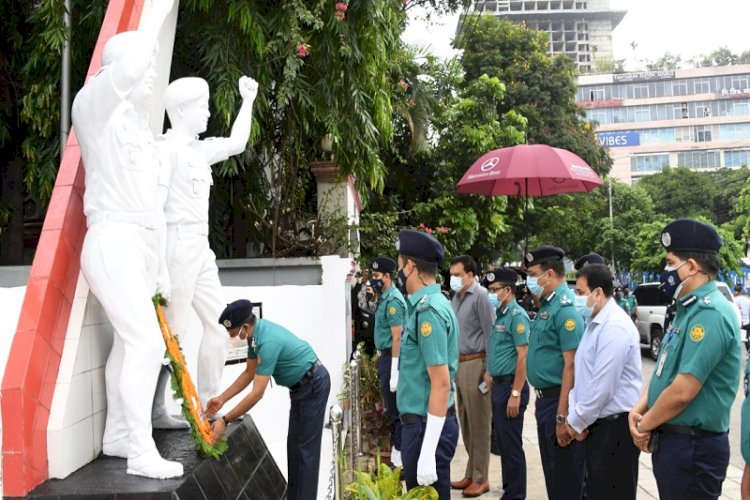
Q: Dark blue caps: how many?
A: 7